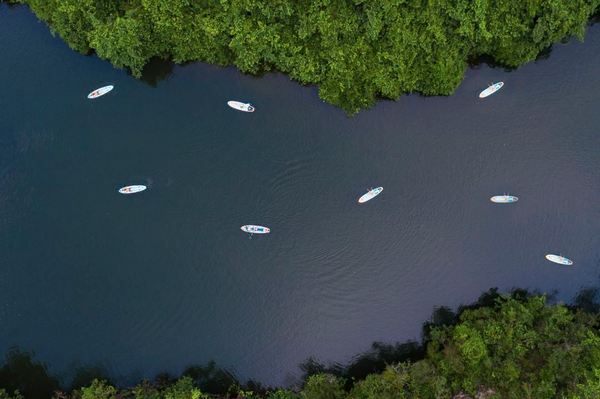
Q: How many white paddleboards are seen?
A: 8